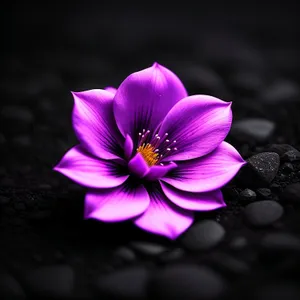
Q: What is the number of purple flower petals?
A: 8